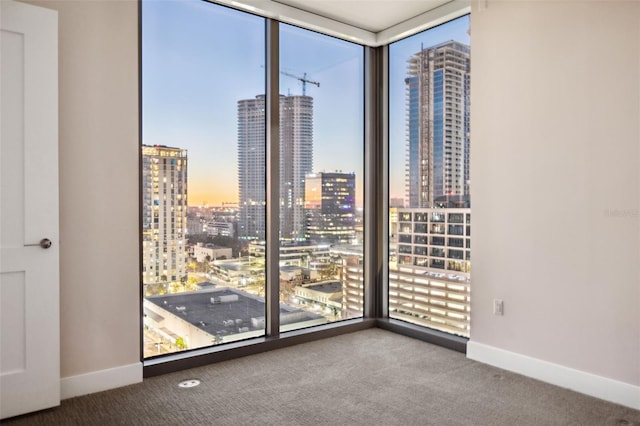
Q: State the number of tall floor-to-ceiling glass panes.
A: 3